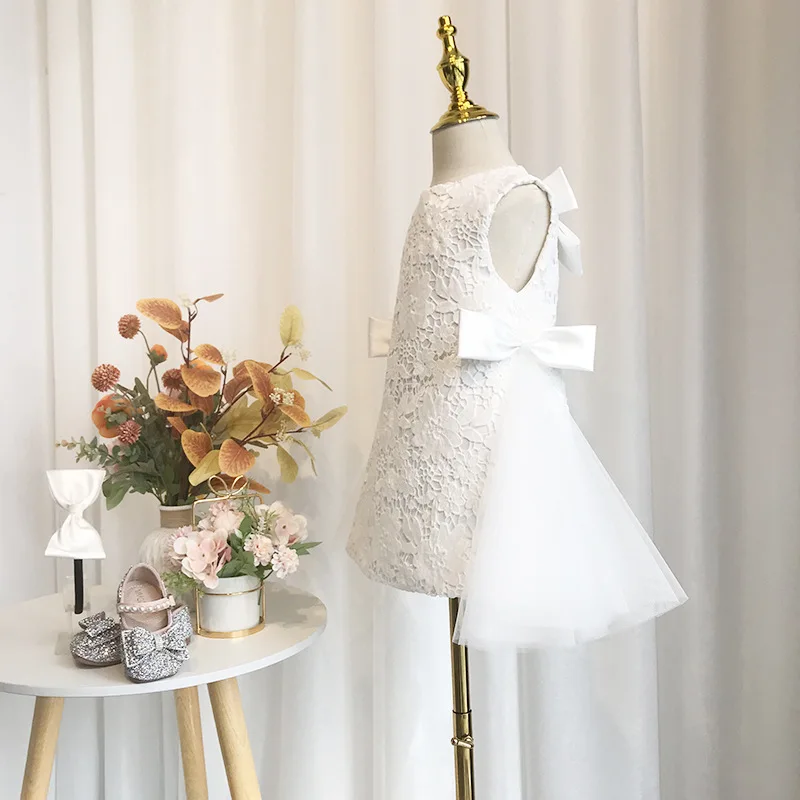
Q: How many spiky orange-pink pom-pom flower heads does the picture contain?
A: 4